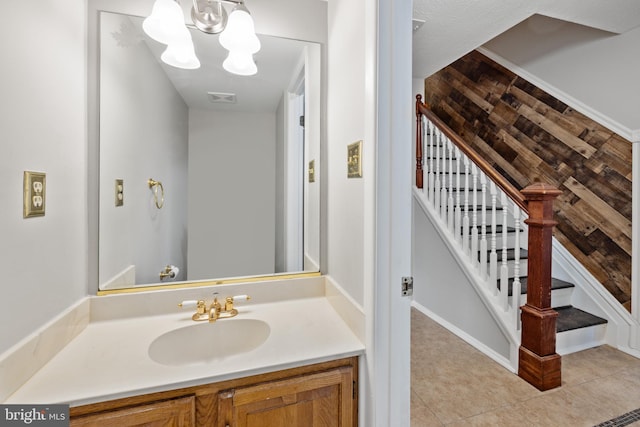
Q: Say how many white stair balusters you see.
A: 12